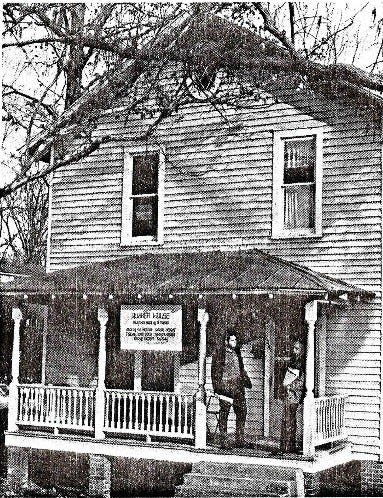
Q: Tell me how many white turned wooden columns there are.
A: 4